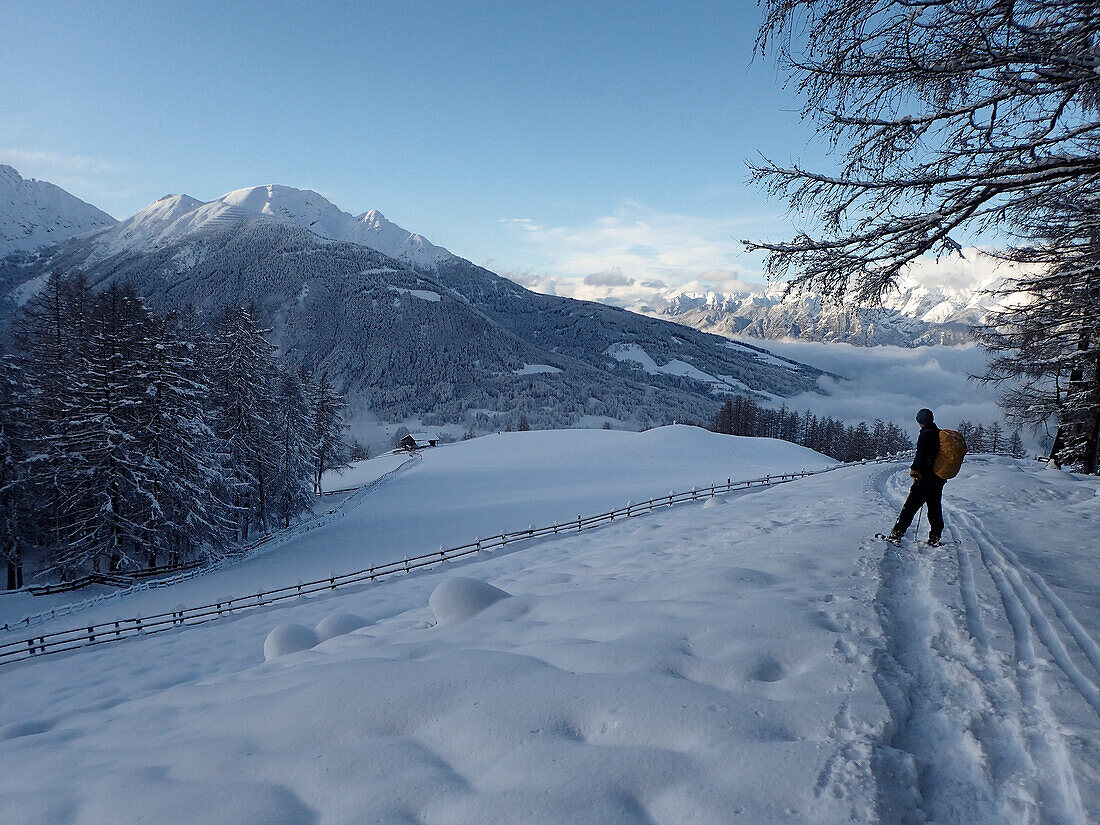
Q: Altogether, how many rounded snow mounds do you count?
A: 3